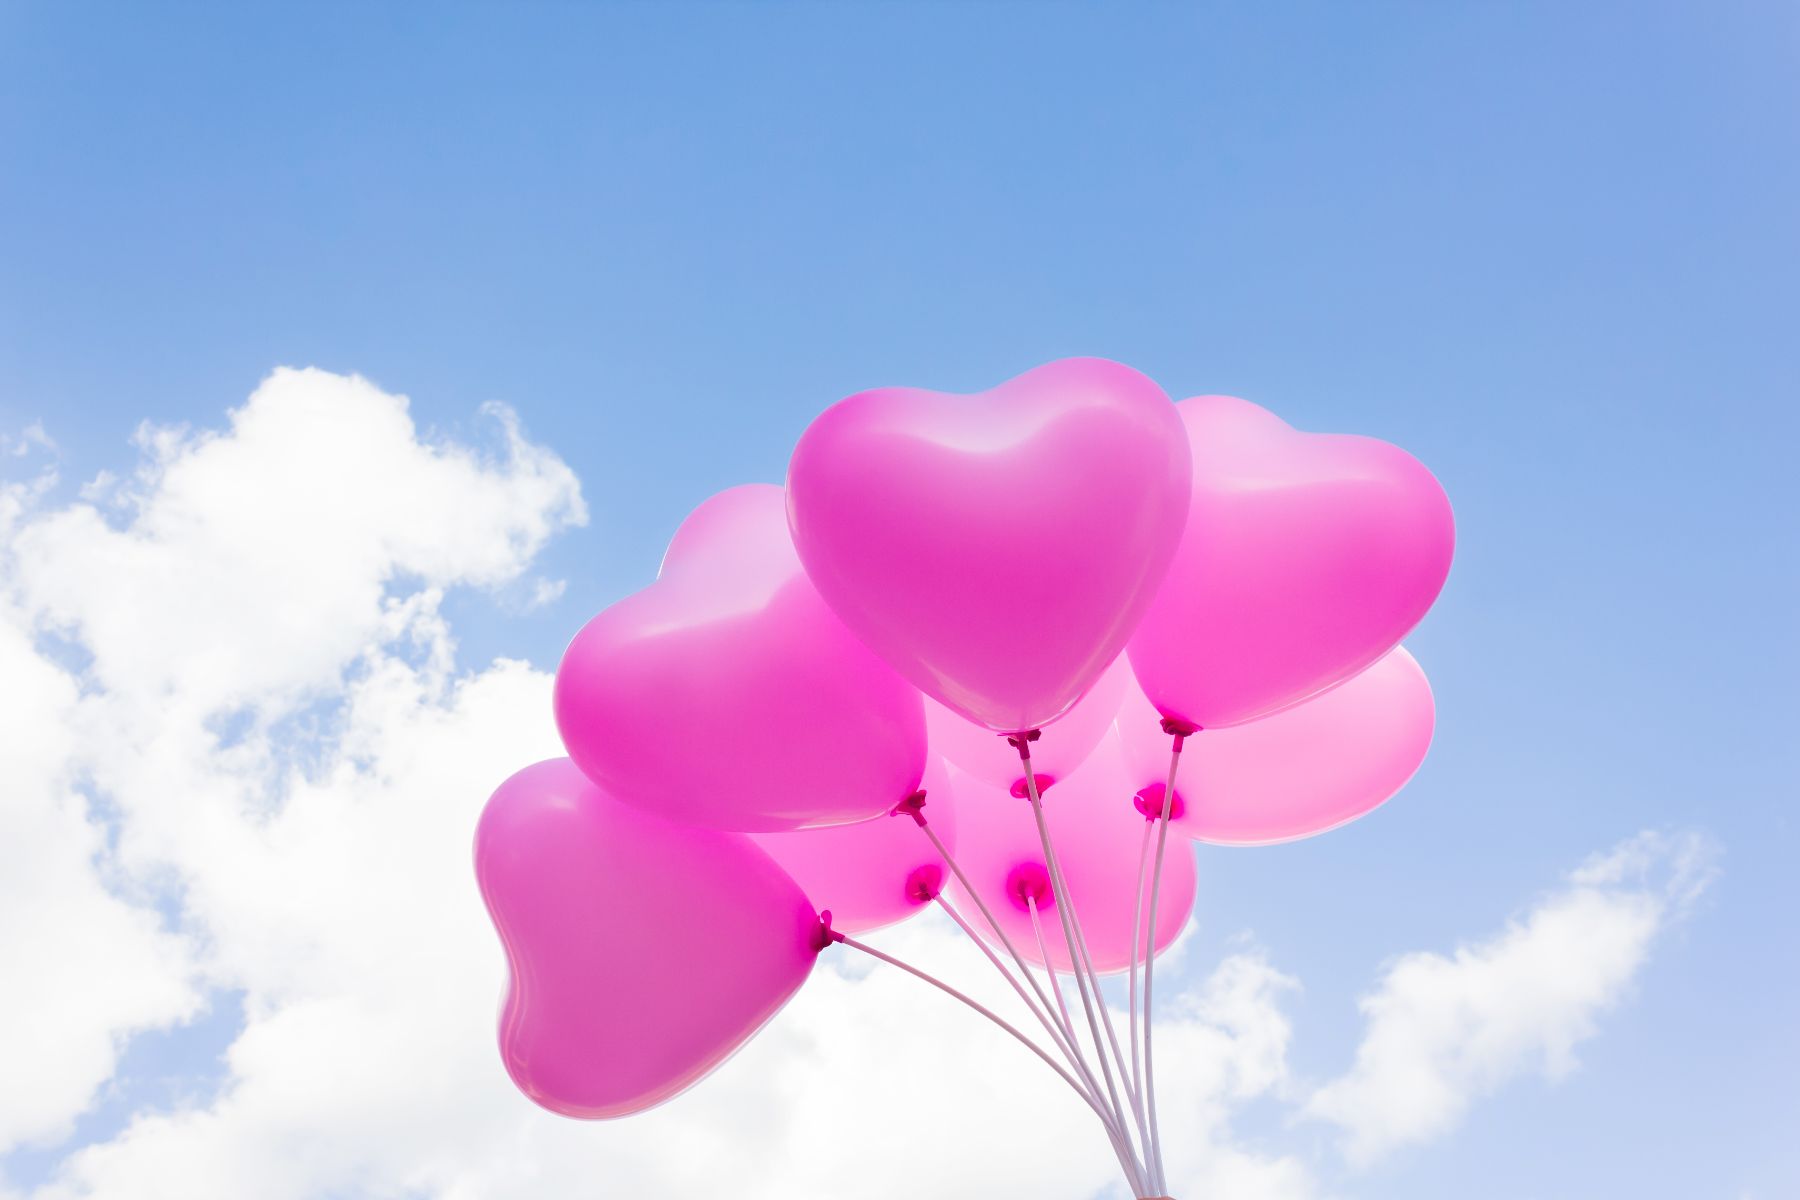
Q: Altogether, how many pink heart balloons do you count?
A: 8